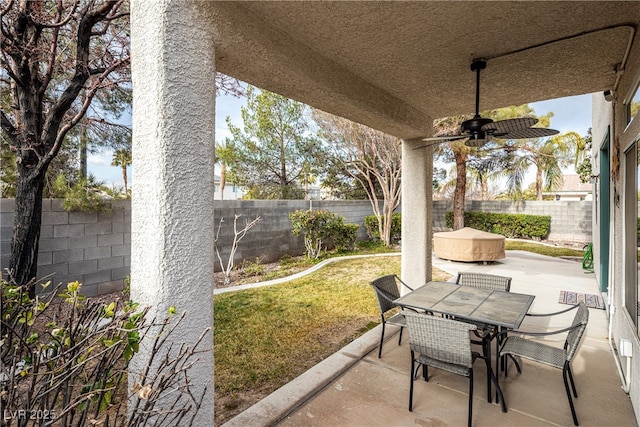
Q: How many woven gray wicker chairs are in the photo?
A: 4